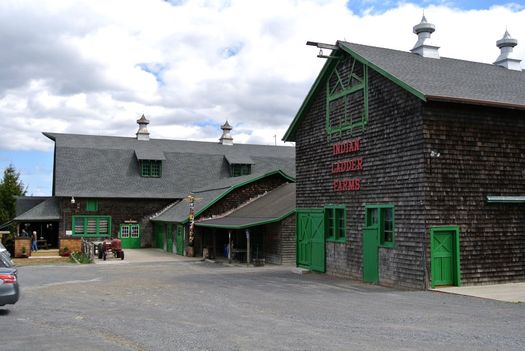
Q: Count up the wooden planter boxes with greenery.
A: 2